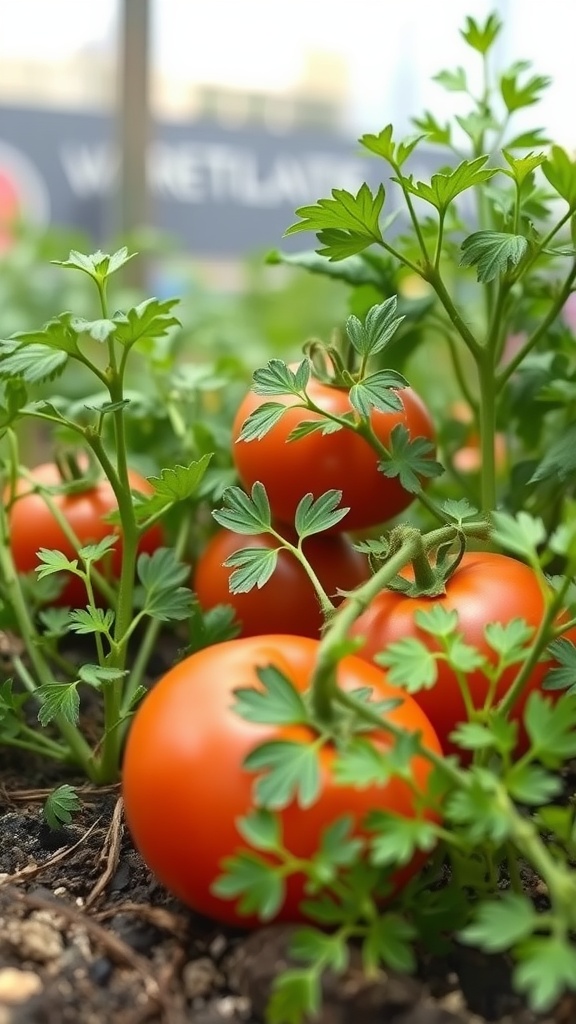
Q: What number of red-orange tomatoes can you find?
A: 5